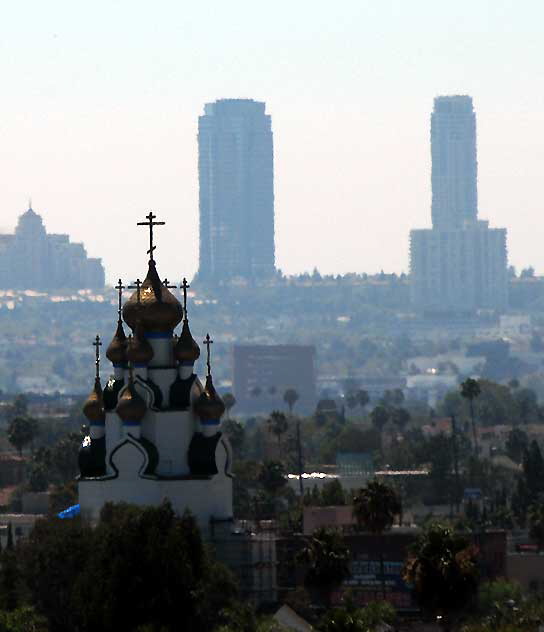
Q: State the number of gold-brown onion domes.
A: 7